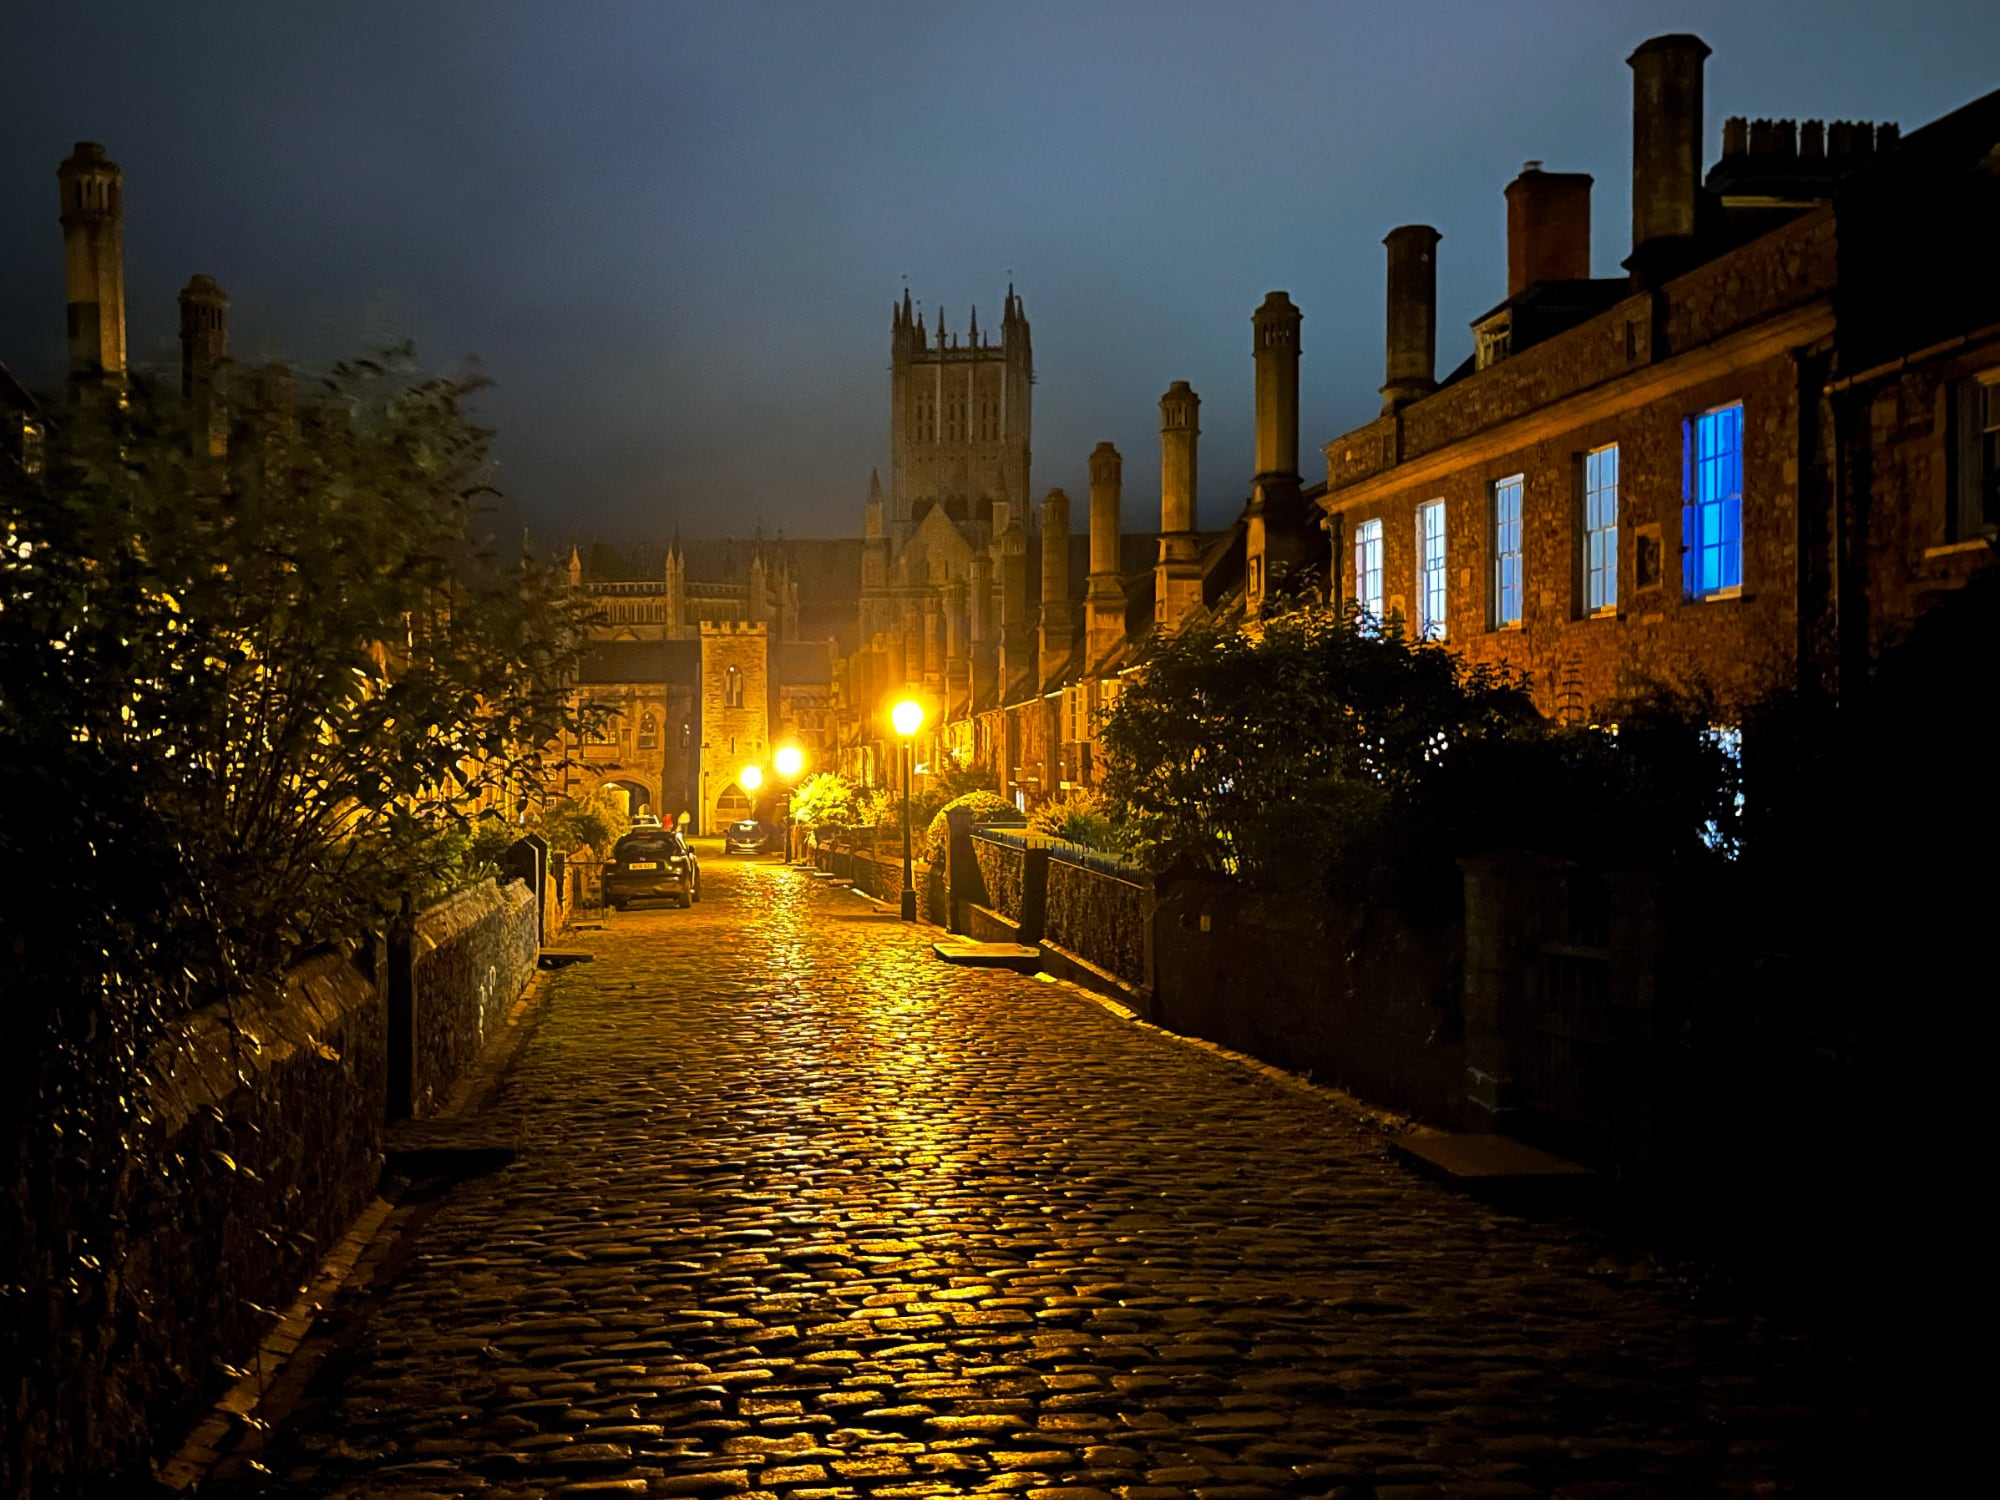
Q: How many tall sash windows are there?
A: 5